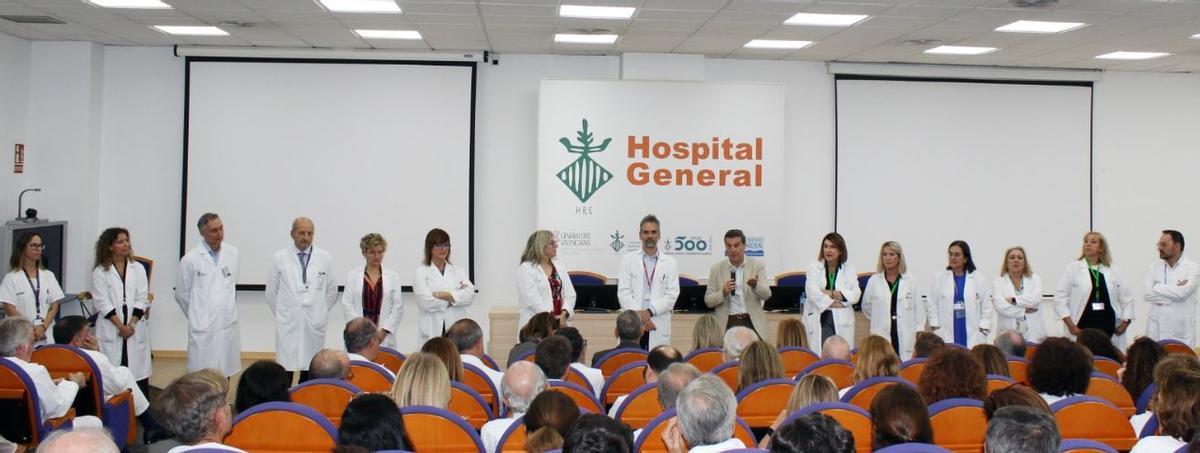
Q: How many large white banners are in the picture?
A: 3